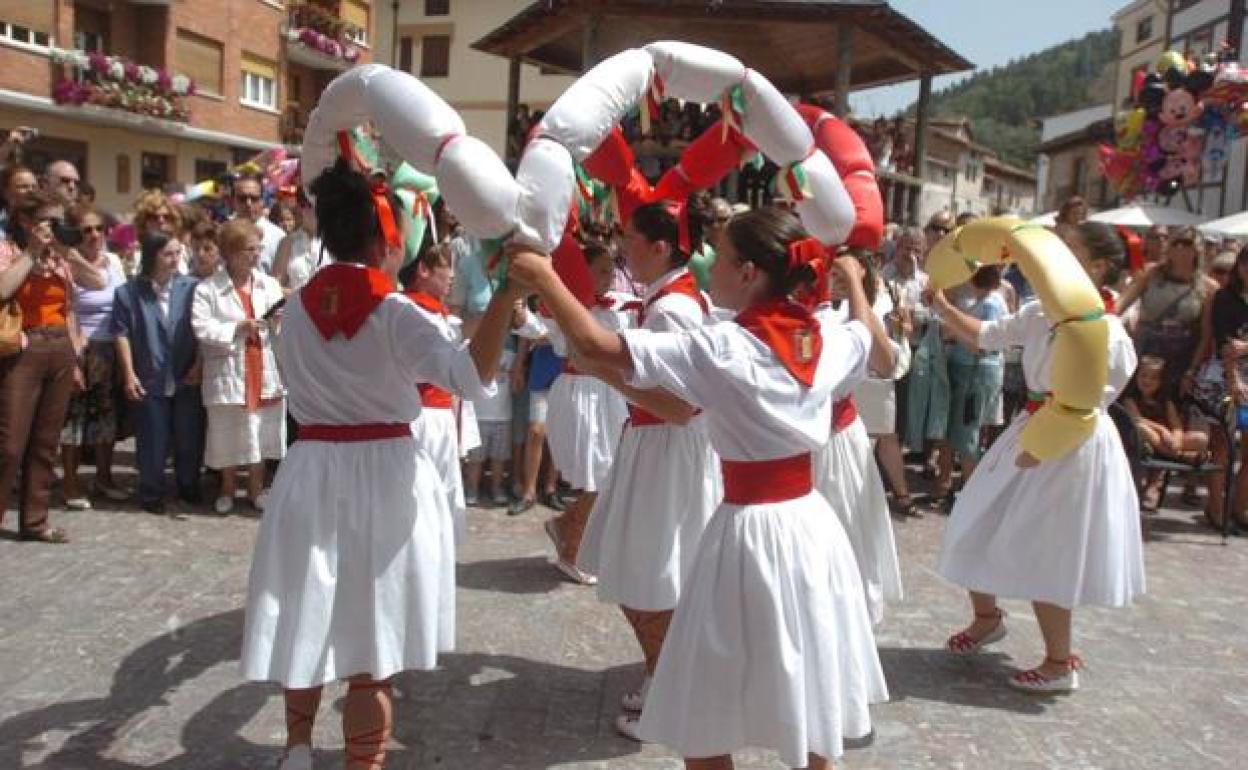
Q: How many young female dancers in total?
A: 7